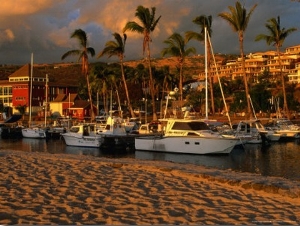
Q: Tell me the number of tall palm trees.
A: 7